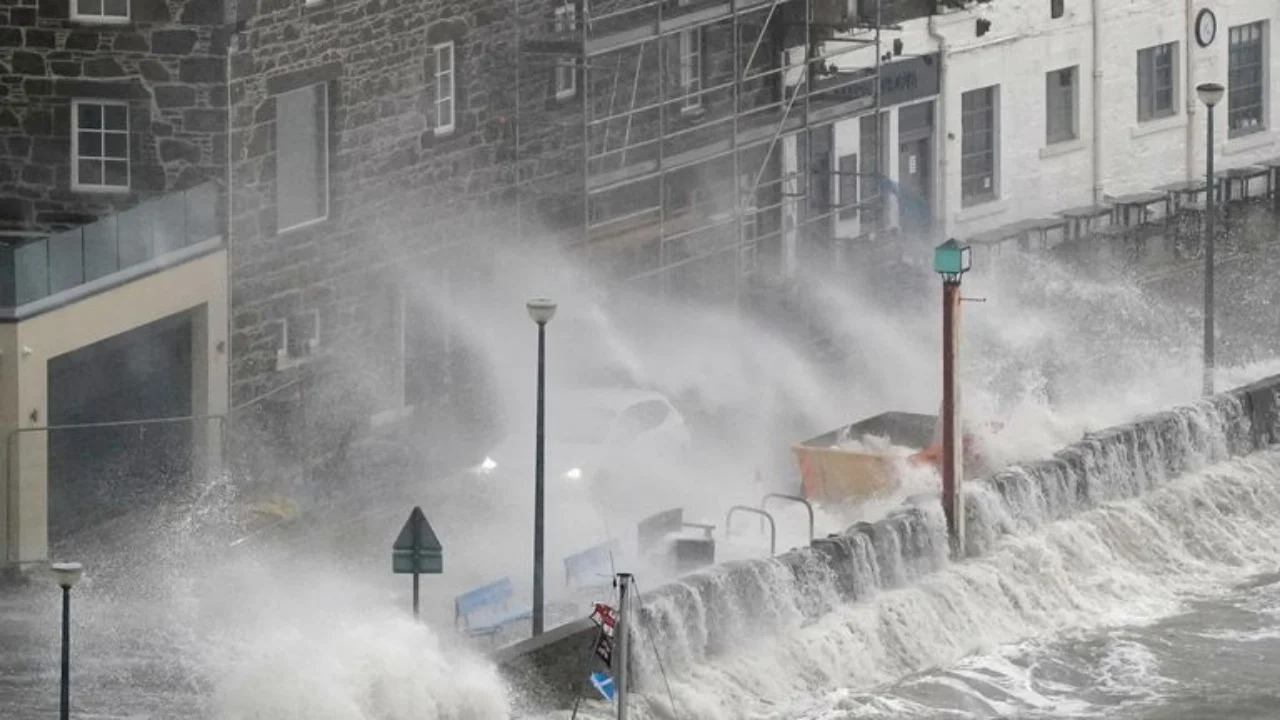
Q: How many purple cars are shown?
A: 0